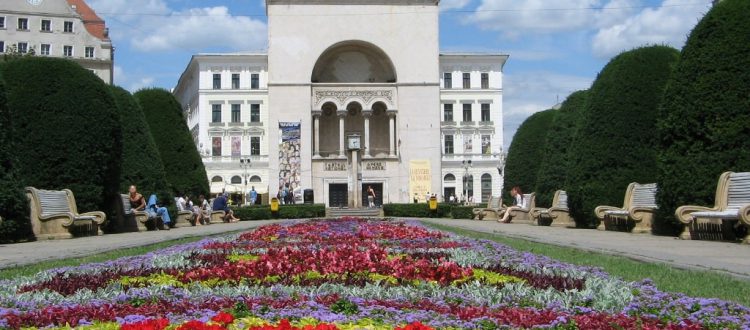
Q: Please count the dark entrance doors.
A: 2